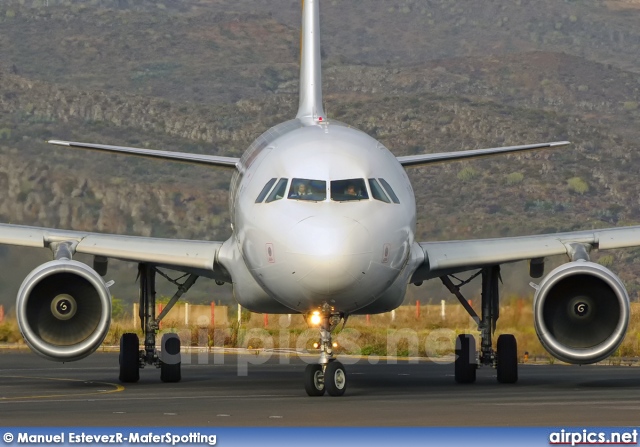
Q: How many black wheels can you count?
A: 6